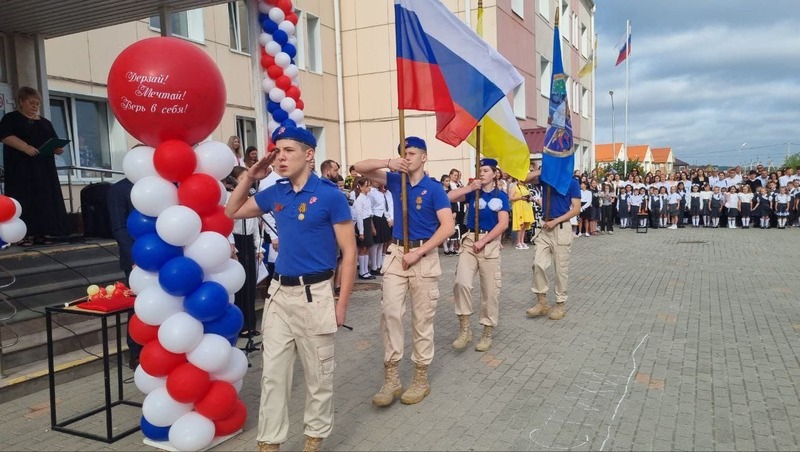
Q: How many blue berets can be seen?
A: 3